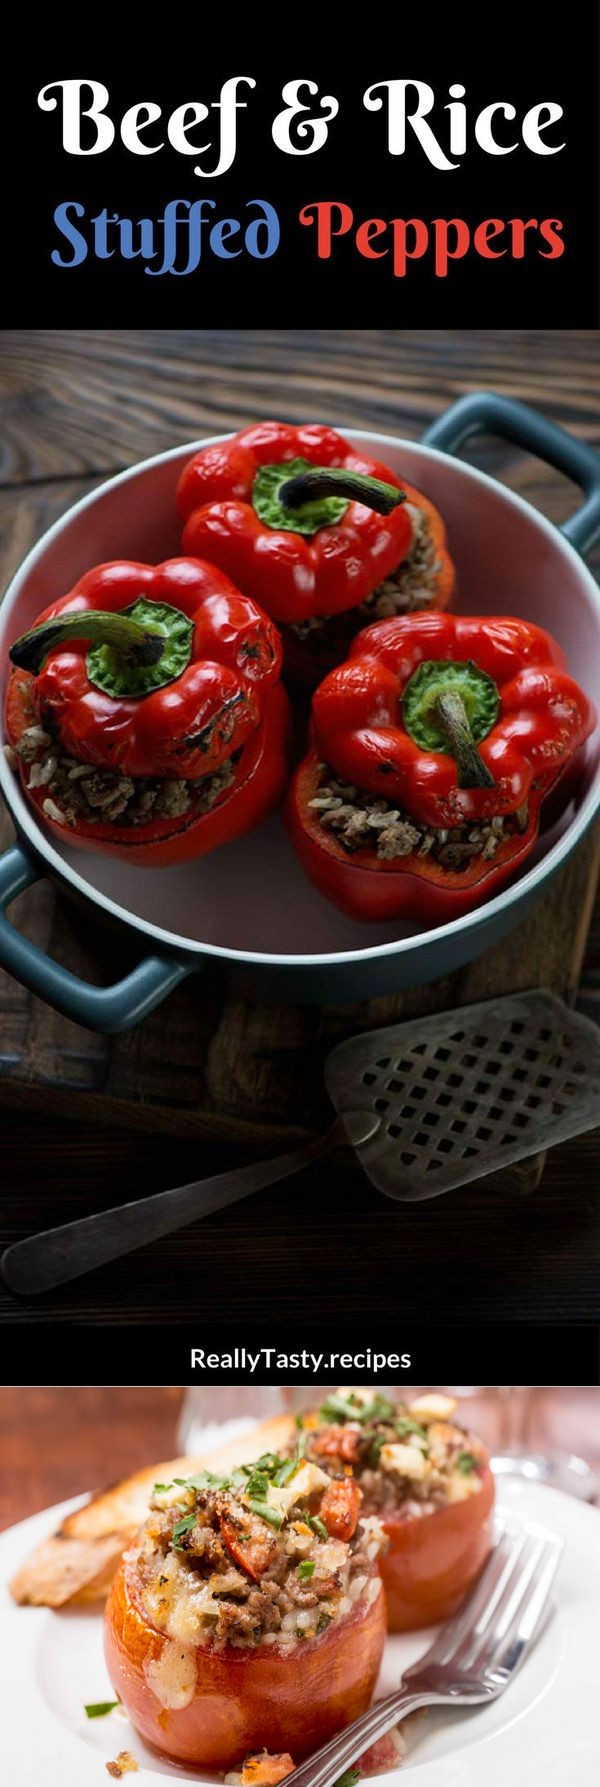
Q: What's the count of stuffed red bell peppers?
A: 3